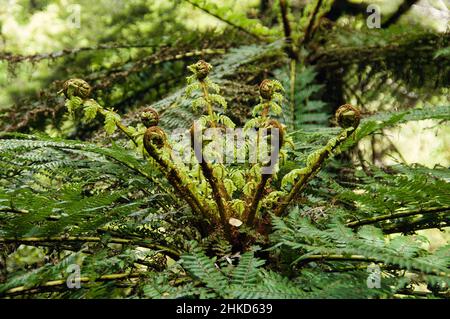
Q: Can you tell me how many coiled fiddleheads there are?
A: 8